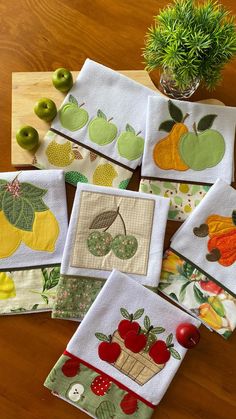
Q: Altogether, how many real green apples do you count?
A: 3